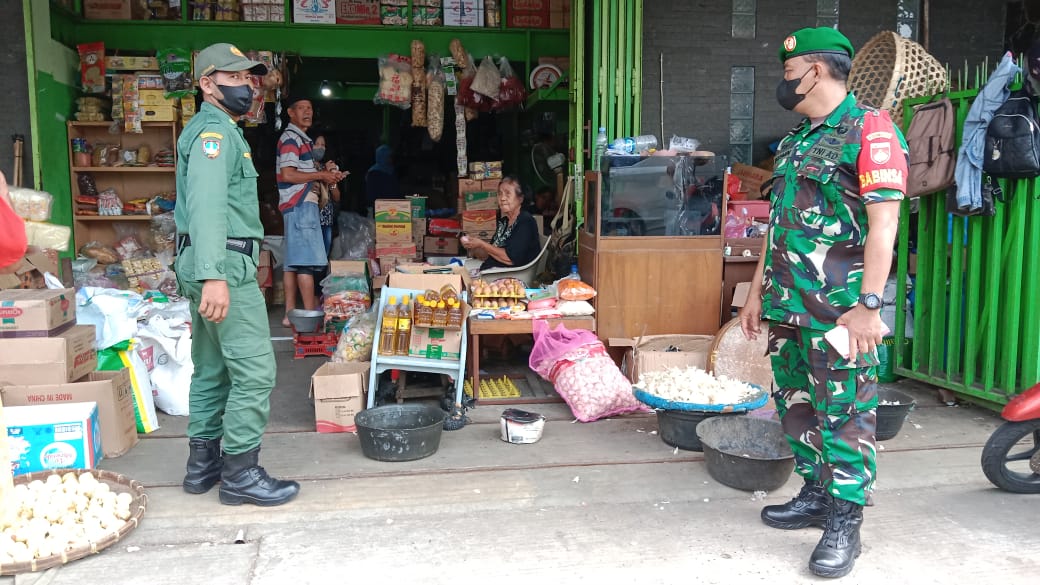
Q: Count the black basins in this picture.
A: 4